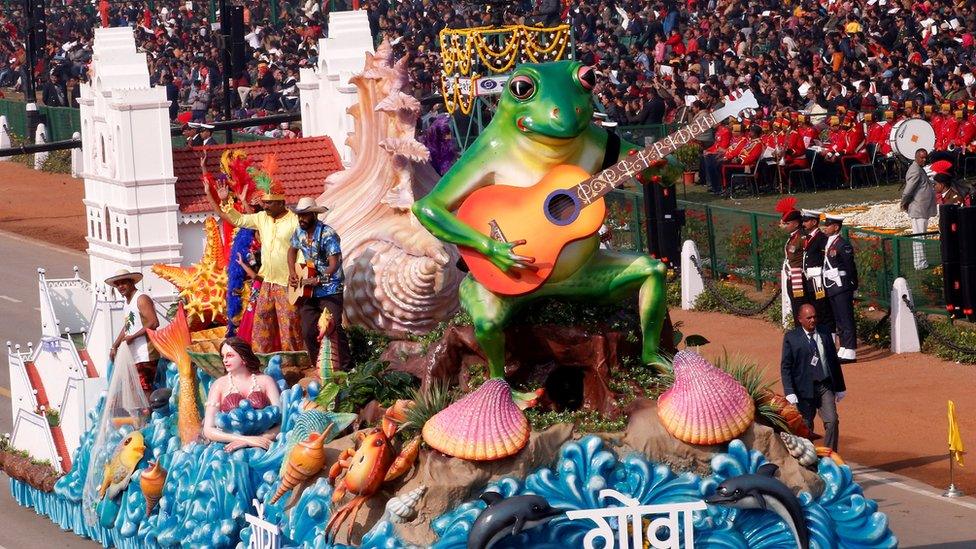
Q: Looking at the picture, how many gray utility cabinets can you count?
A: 0